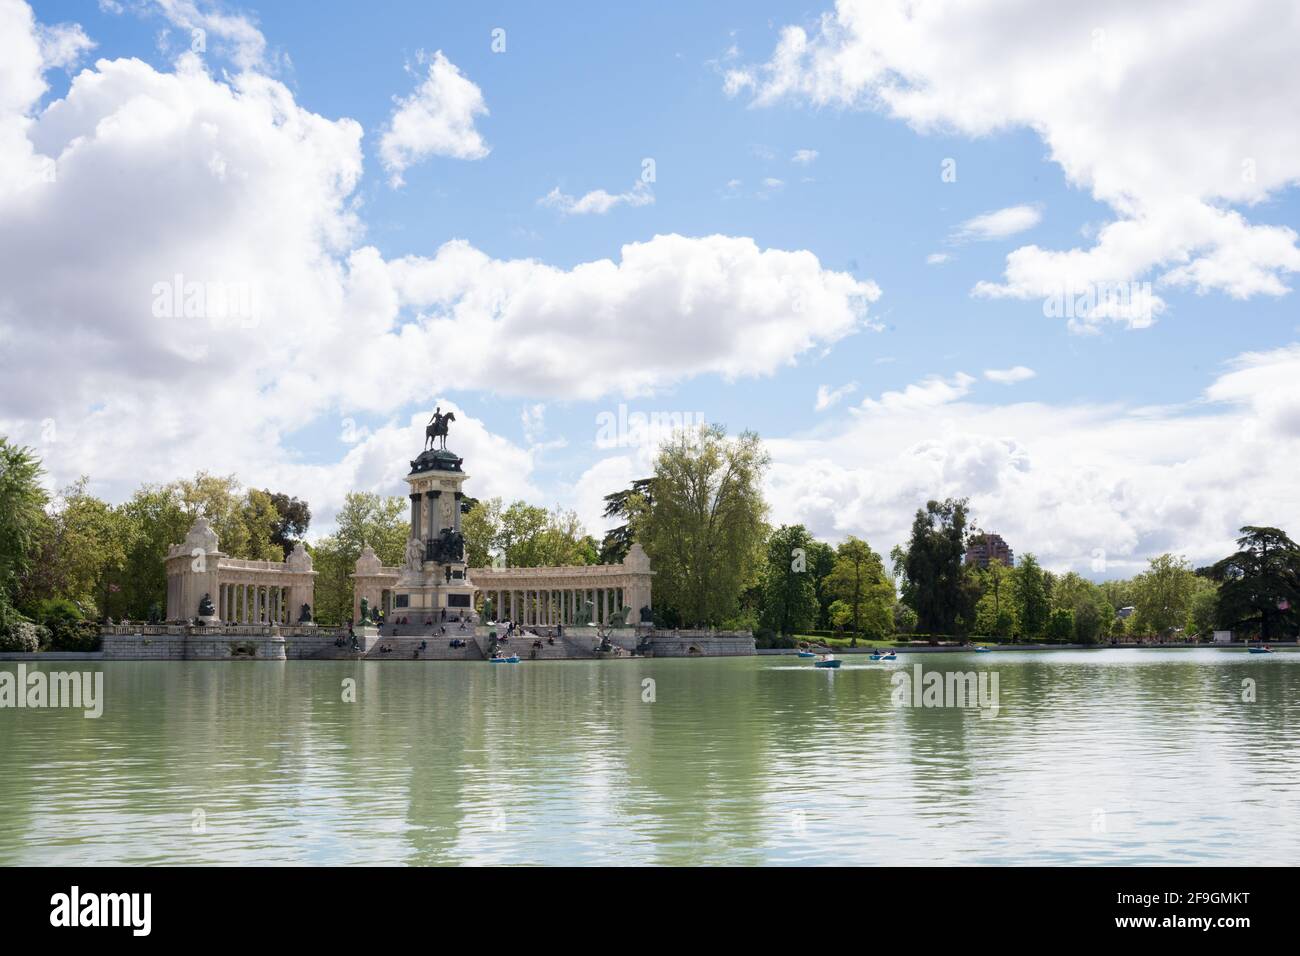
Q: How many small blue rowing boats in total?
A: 6